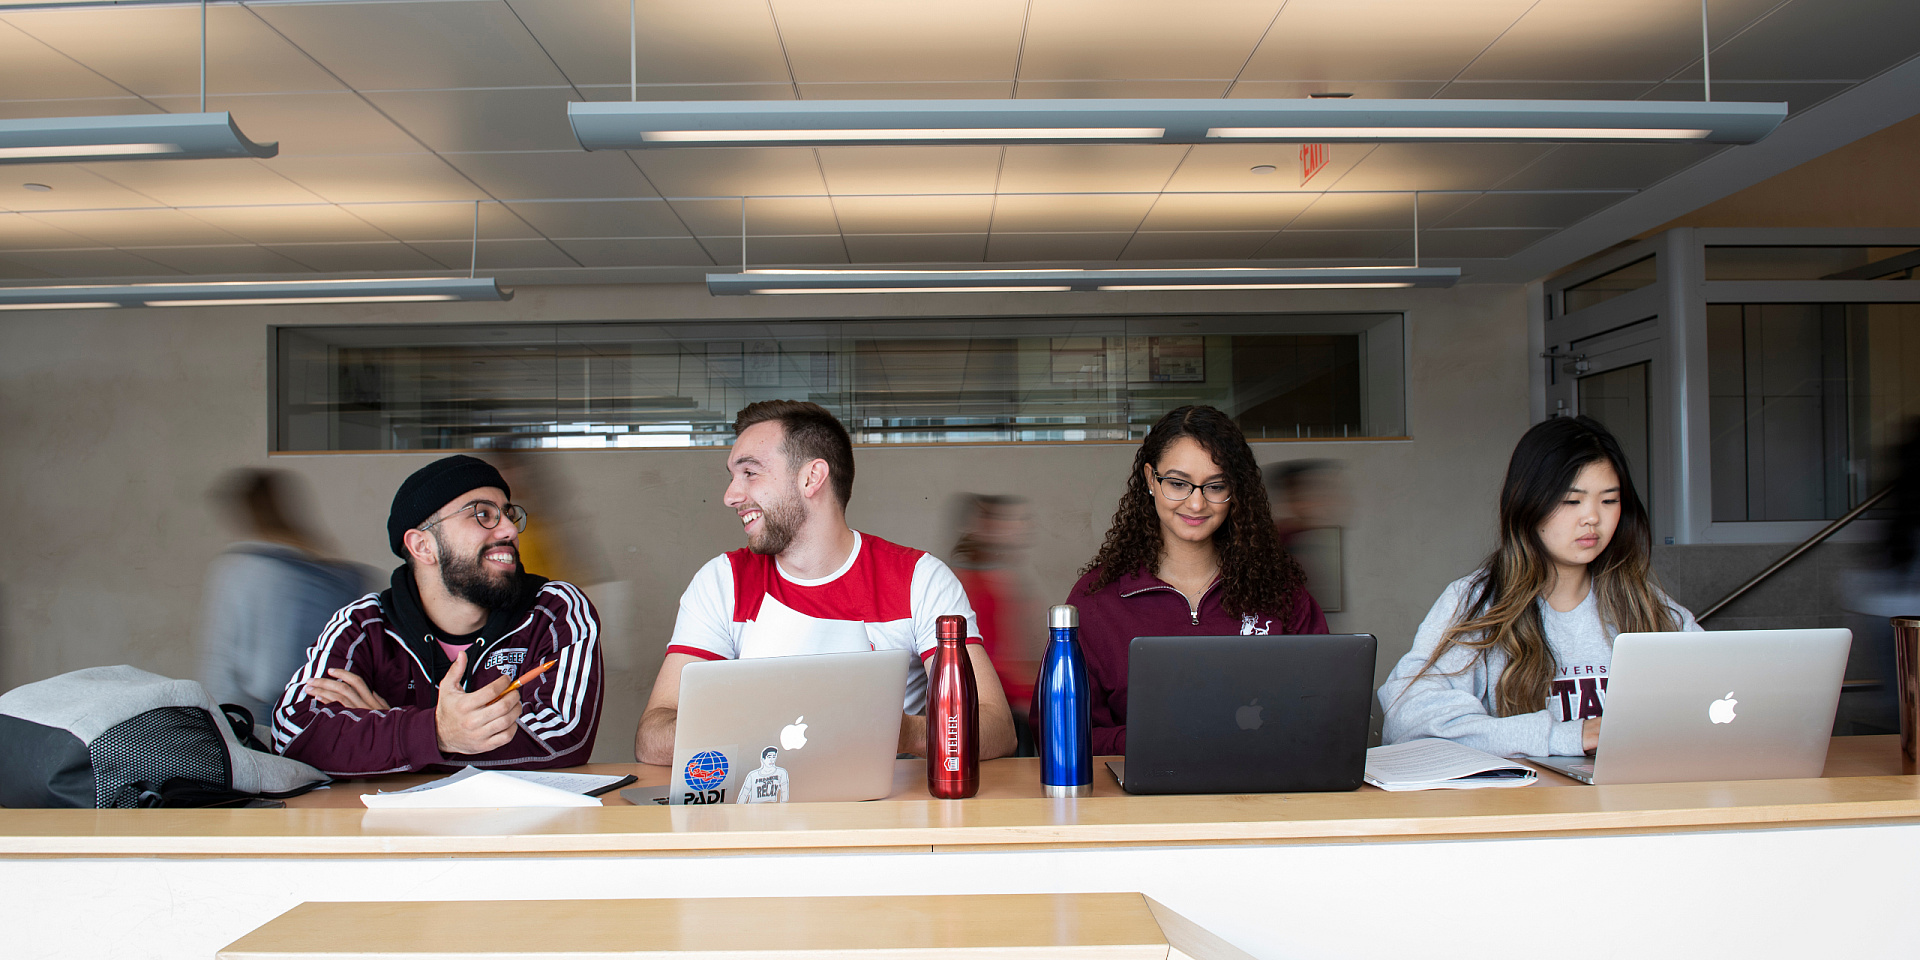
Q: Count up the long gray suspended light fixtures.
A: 4